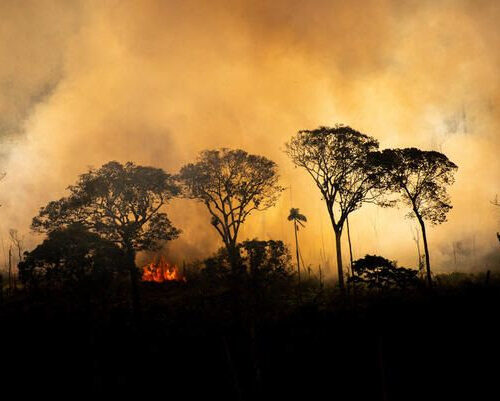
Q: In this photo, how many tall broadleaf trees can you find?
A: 4